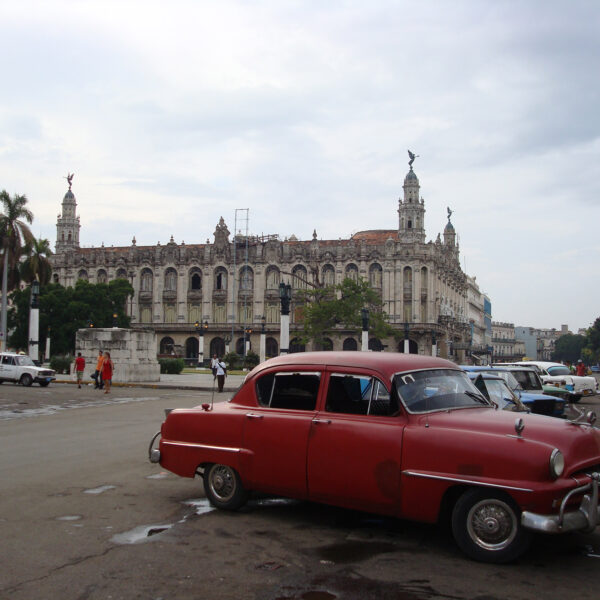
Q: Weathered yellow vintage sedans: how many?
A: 0